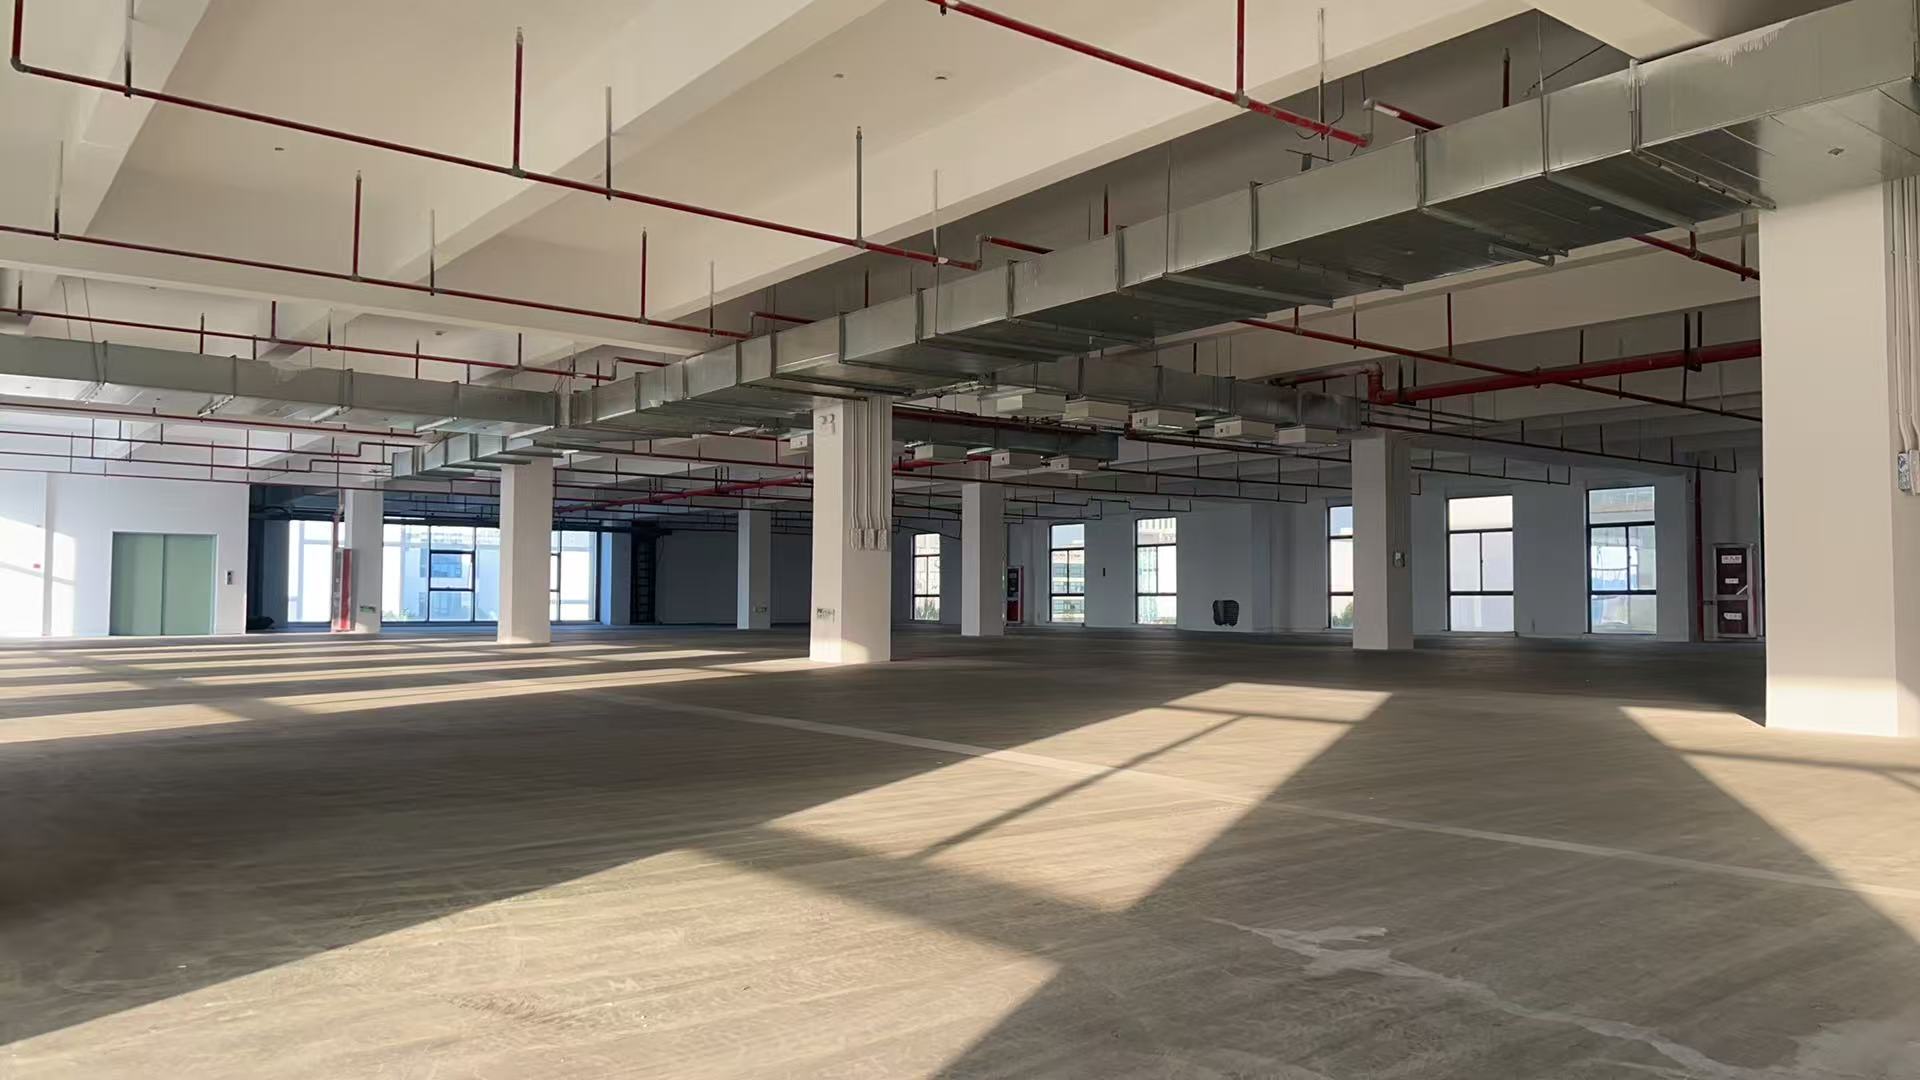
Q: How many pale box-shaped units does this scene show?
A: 9